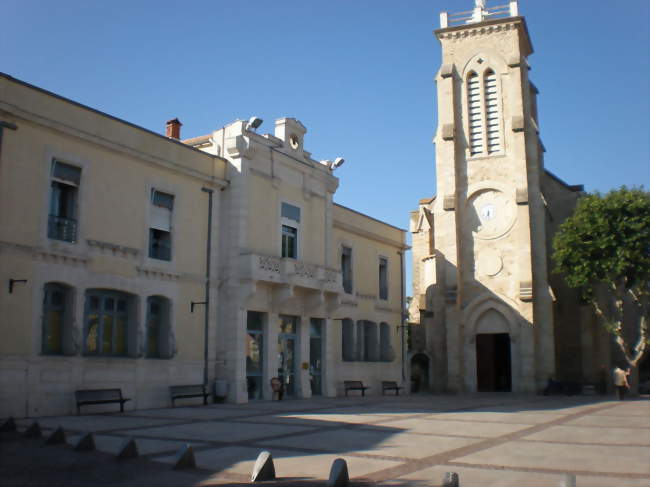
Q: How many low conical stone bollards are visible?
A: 10